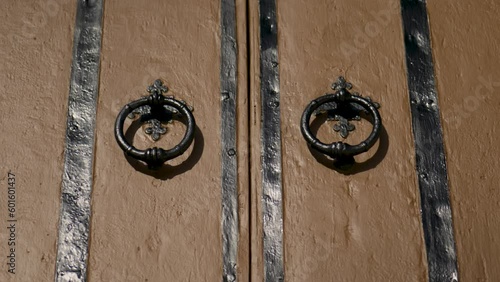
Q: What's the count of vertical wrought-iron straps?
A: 4